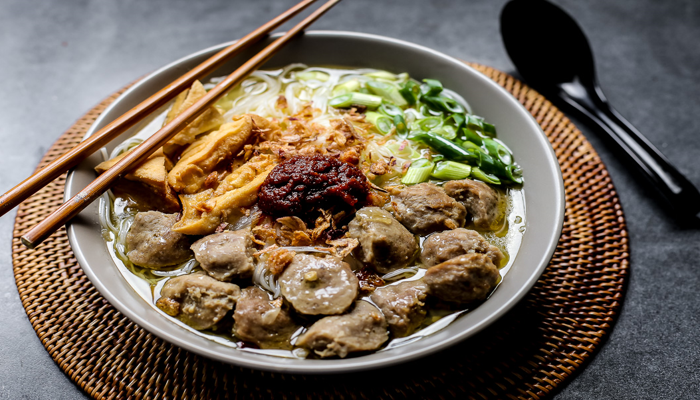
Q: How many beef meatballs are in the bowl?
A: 12